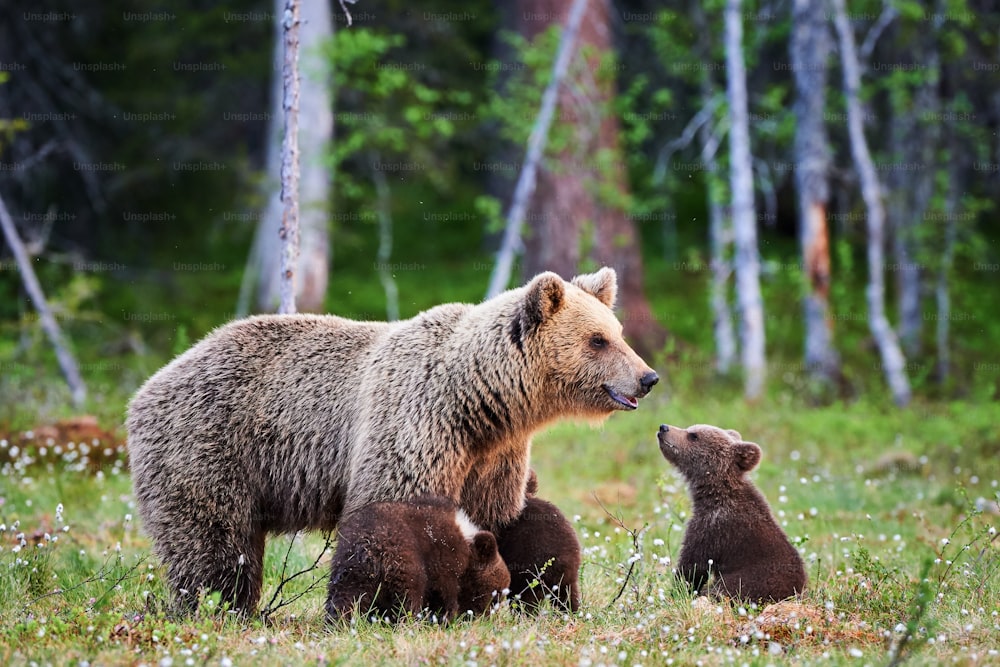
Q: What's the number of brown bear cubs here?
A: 3